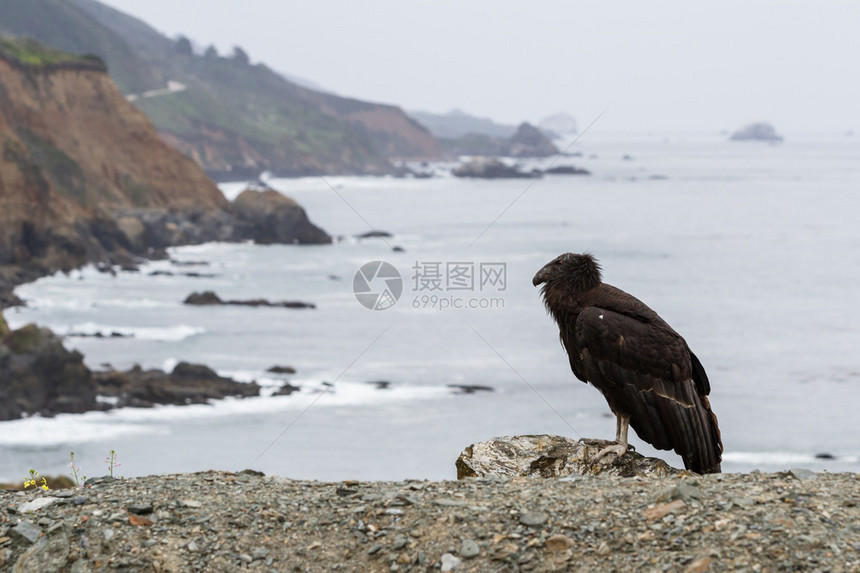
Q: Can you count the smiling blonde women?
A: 0